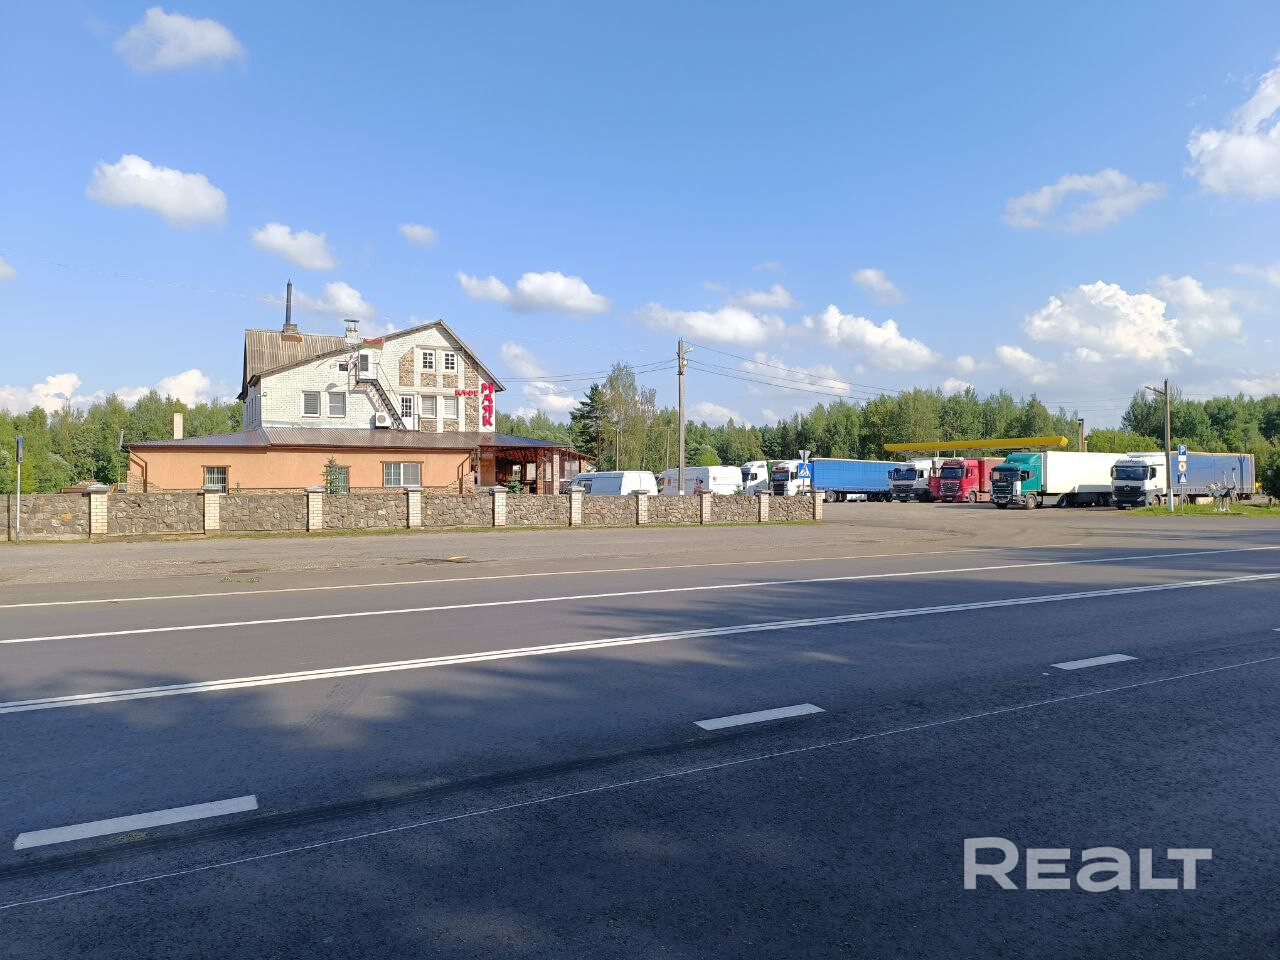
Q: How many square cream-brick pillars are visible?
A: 10